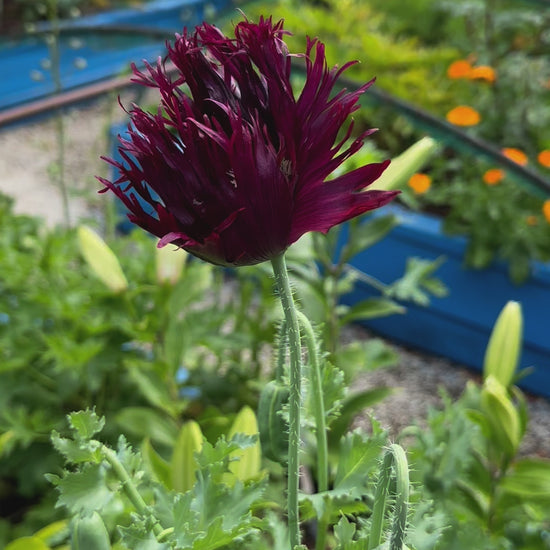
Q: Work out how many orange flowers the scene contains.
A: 8